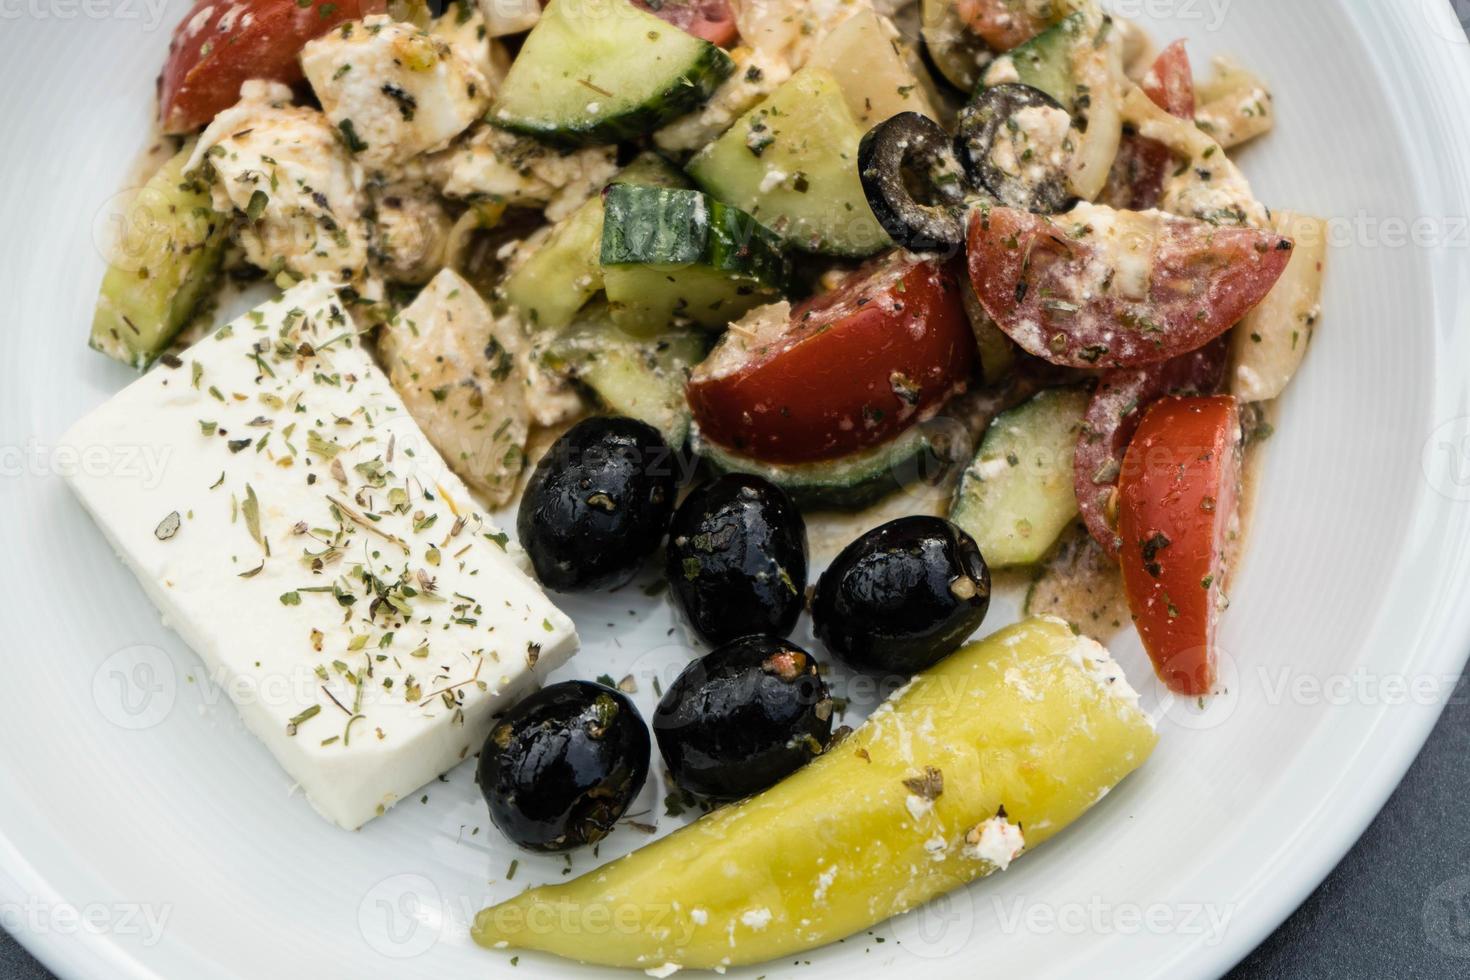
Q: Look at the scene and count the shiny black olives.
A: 5